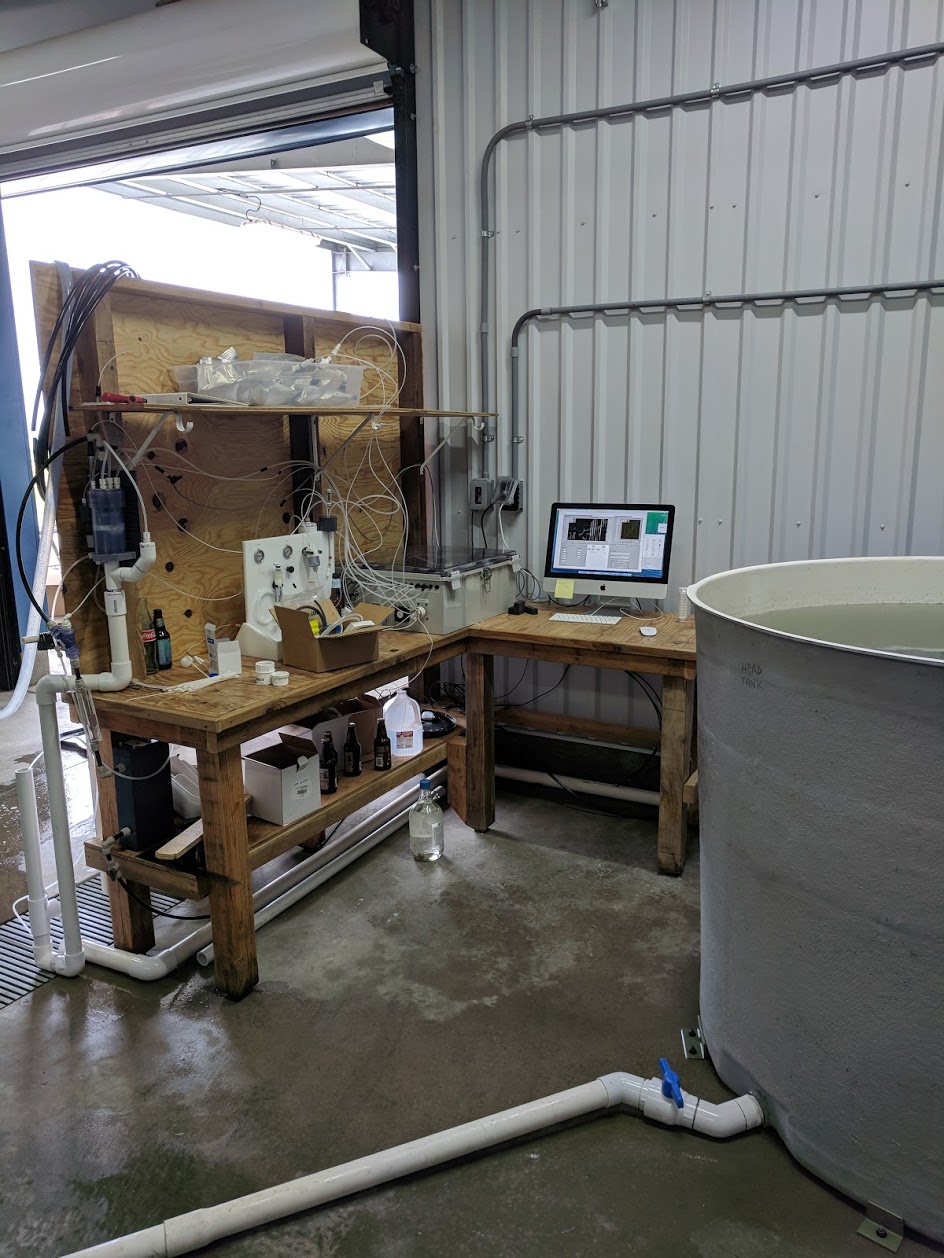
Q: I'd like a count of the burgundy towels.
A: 0